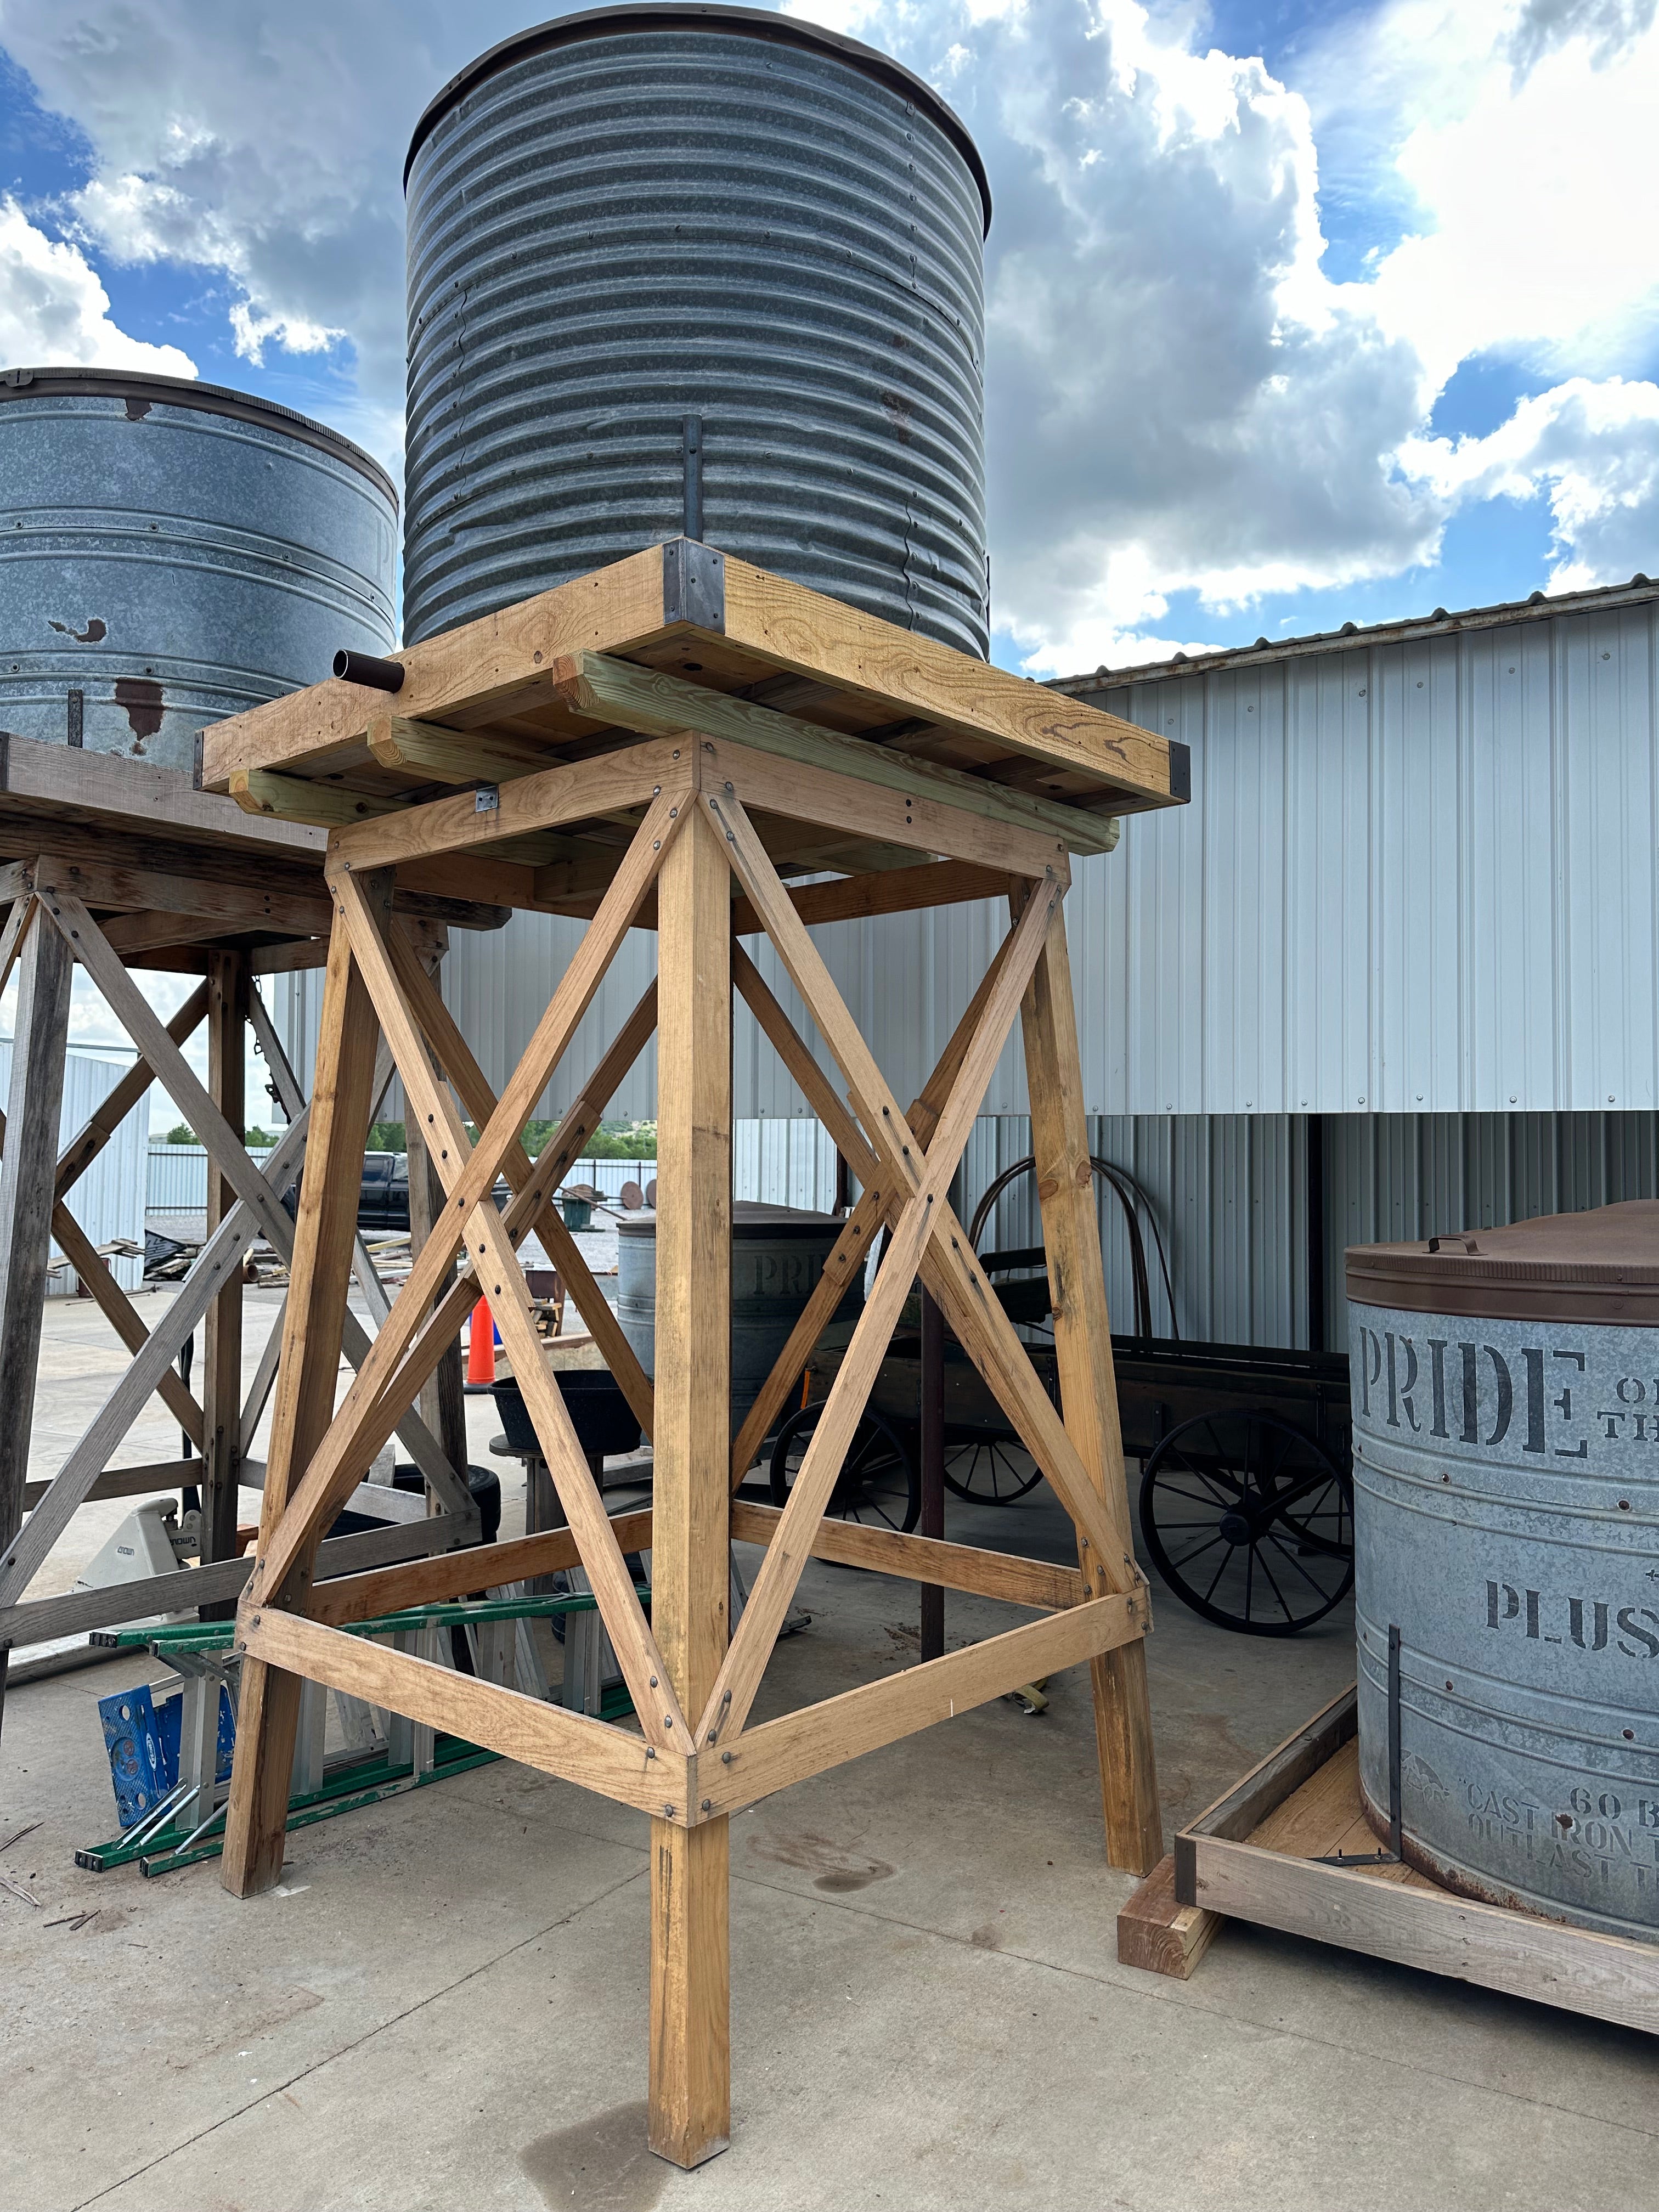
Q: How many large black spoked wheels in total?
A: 4